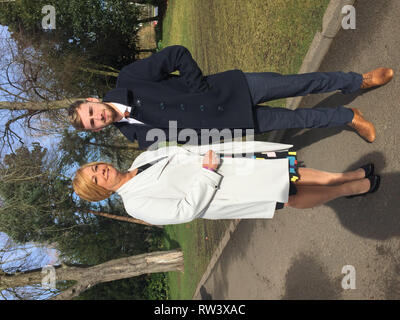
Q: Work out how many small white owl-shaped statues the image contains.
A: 0